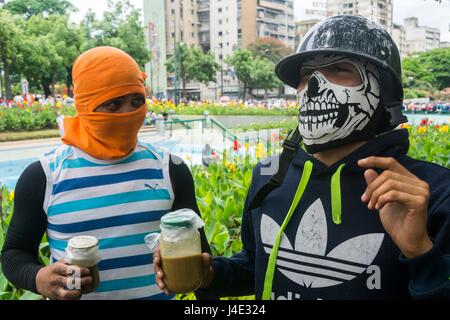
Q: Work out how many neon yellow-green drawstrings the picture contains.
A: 2